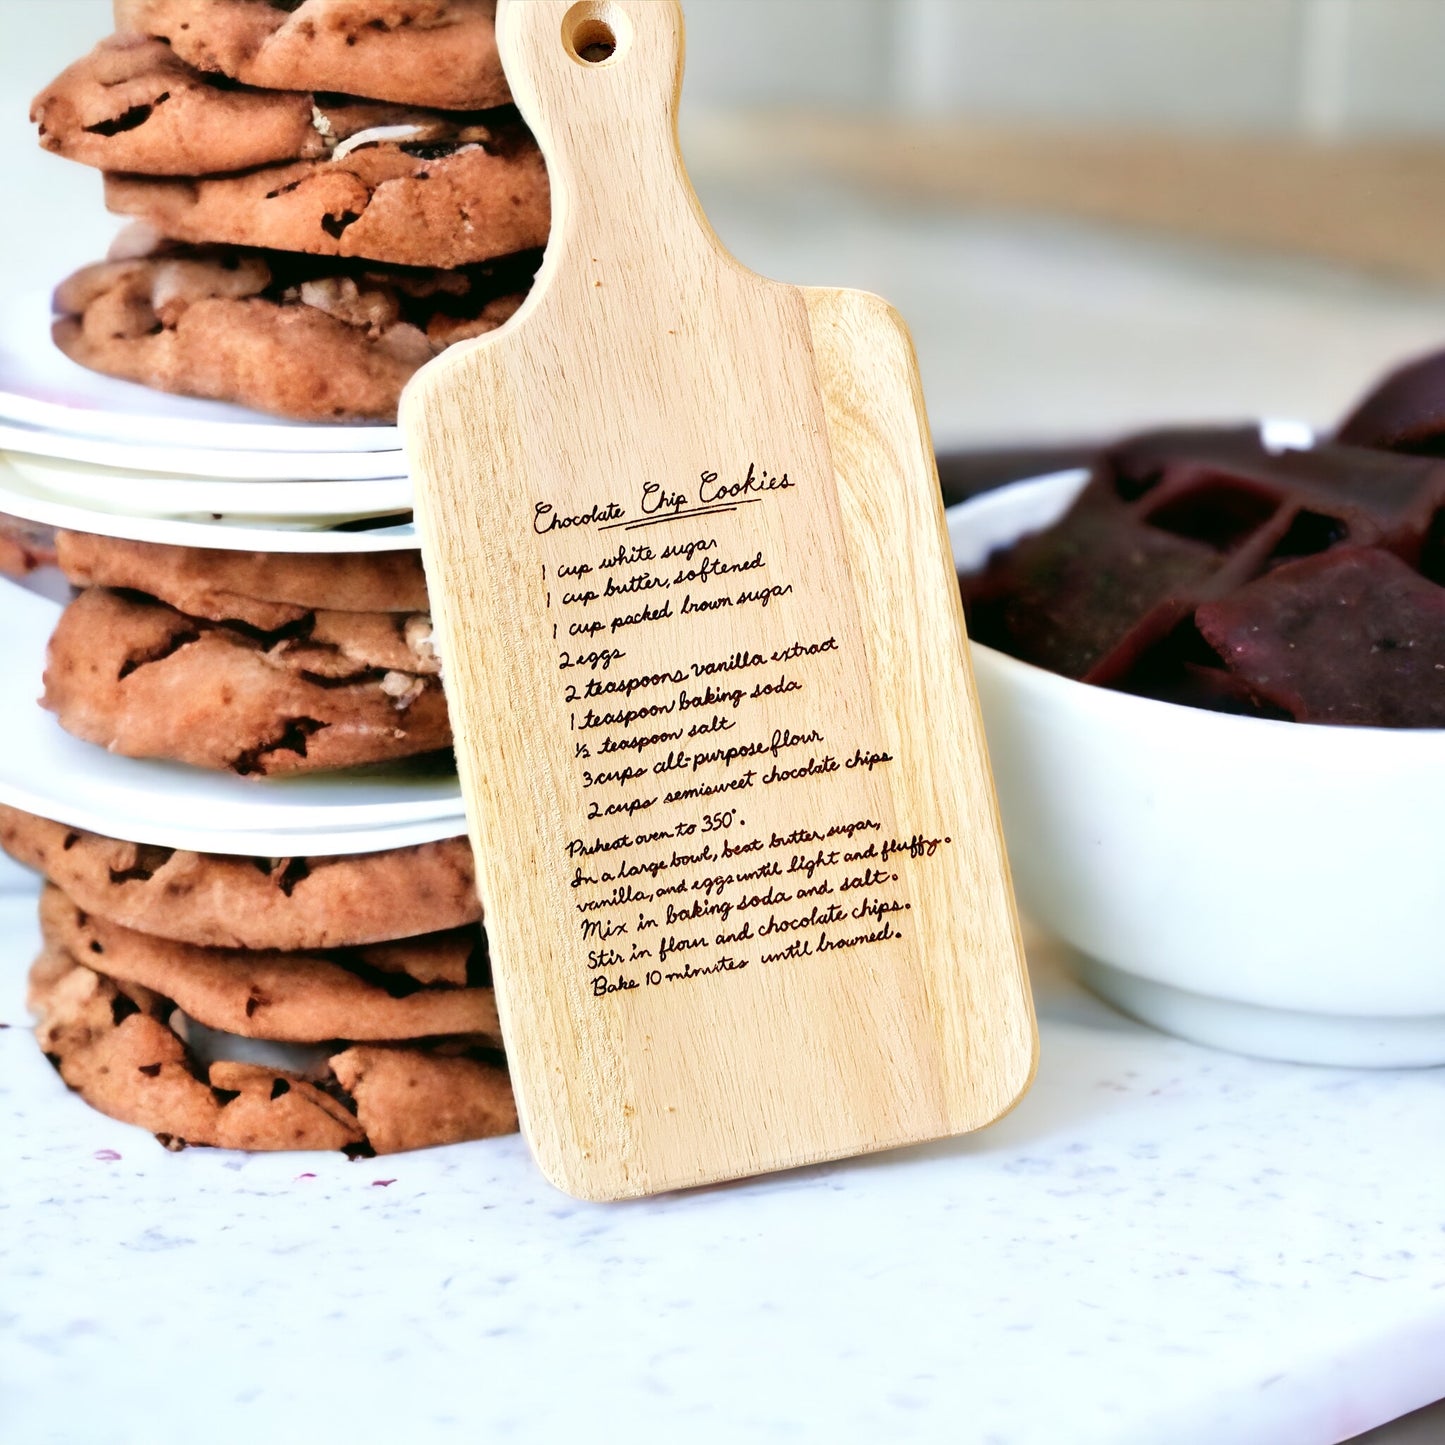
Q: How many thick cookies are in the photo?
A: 9